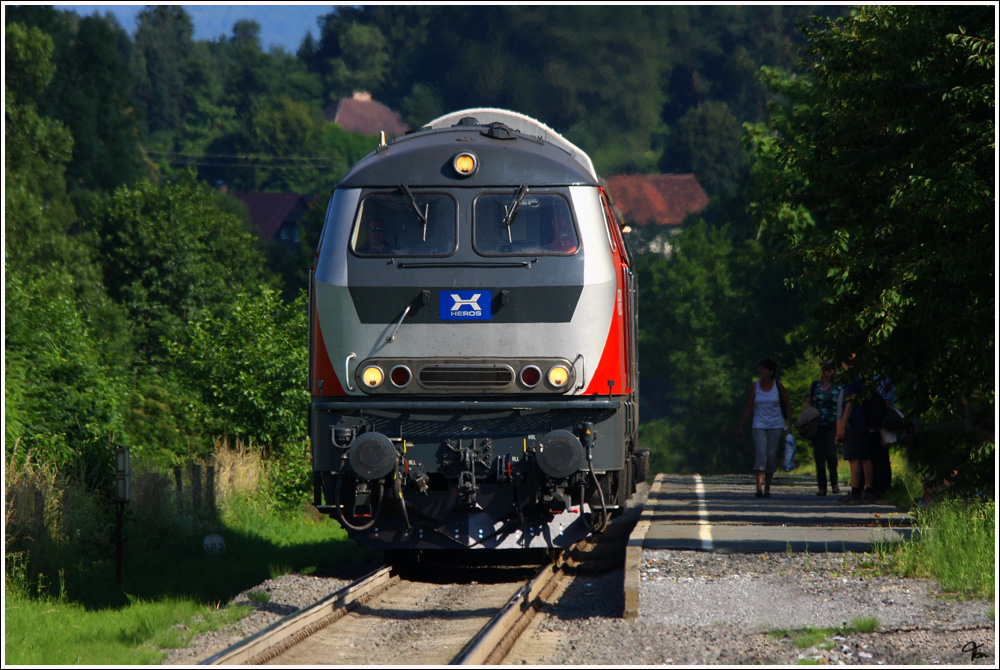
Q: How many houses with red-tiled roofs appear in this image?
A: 3